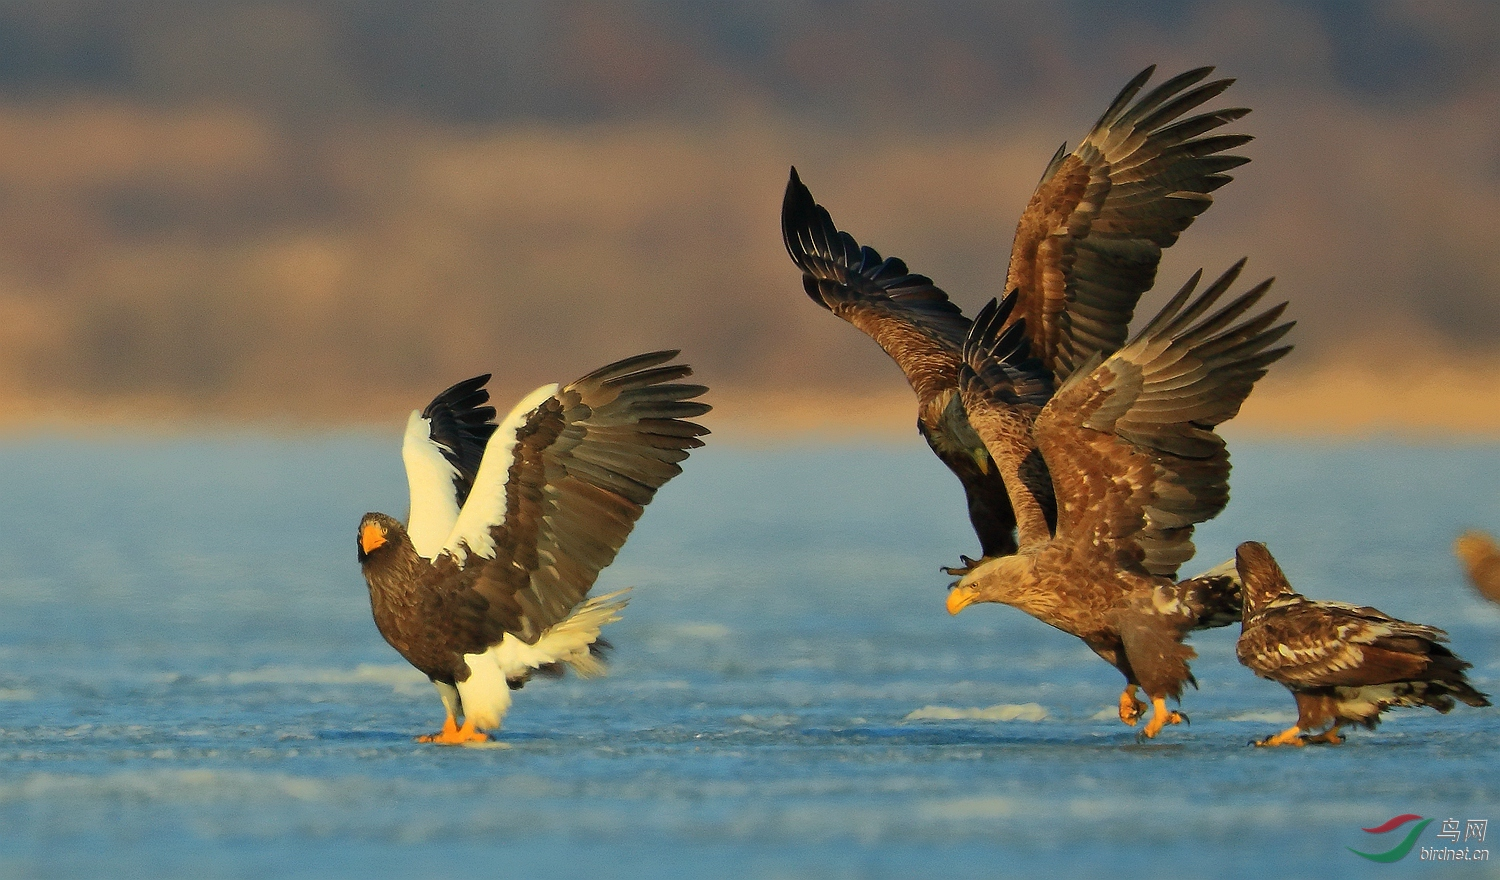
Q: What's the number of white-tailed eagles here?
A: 3